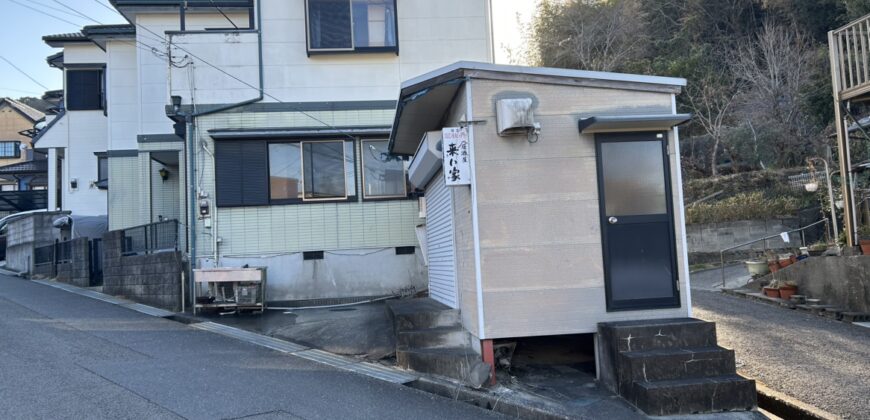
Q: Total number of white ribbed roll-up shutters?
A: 1